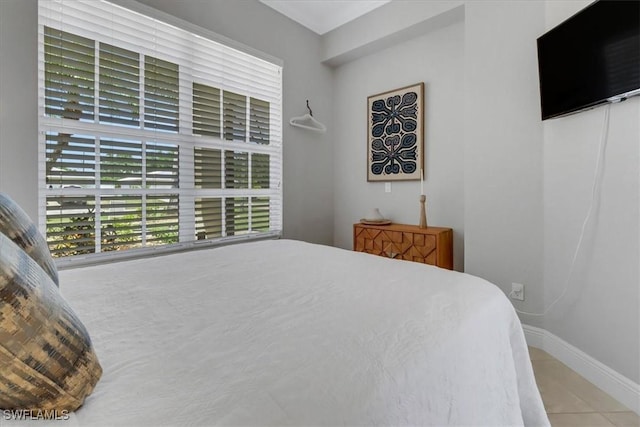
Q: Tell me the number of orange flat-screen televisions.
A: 0